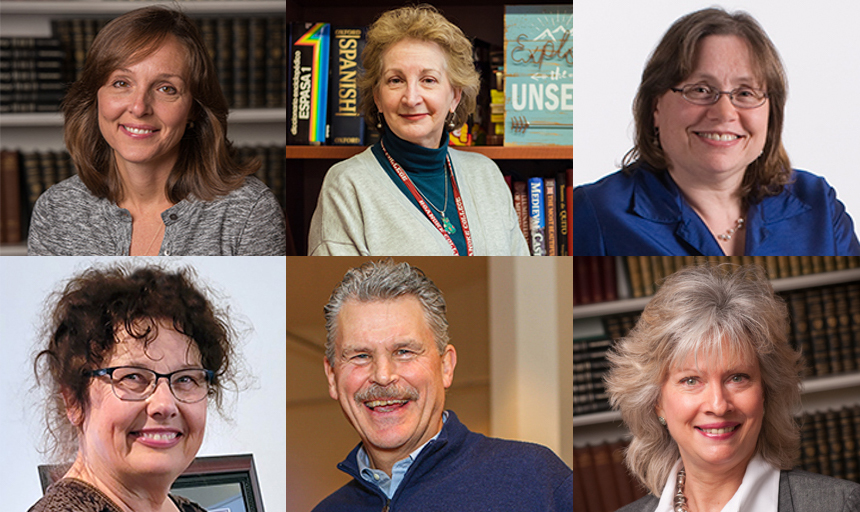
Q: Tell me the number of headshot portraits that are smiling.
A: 6